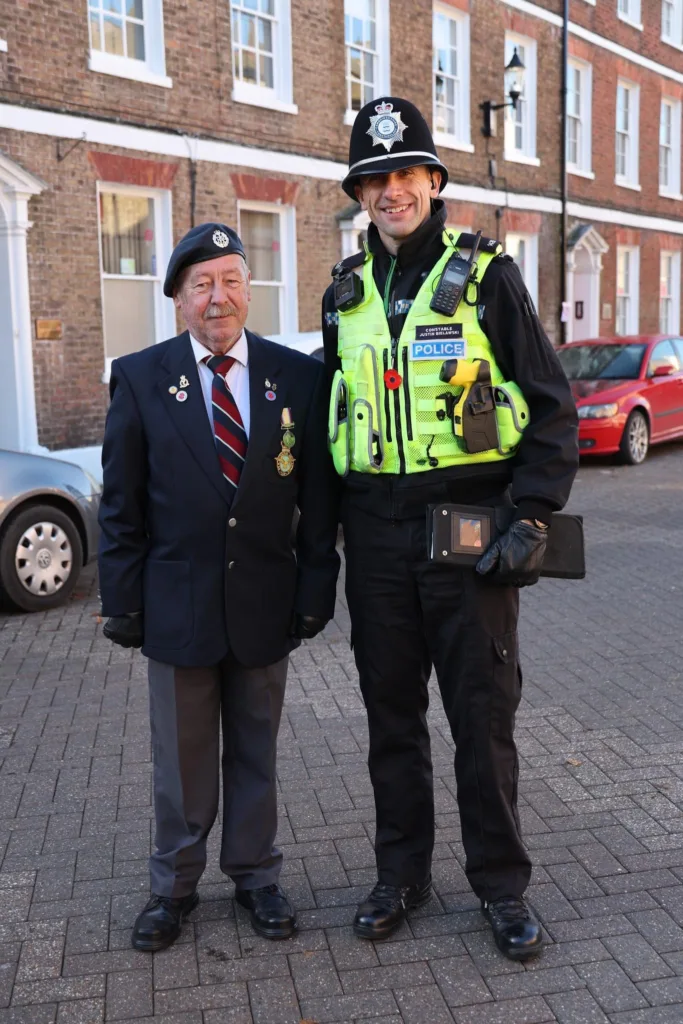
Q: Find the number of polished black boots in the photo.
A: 4